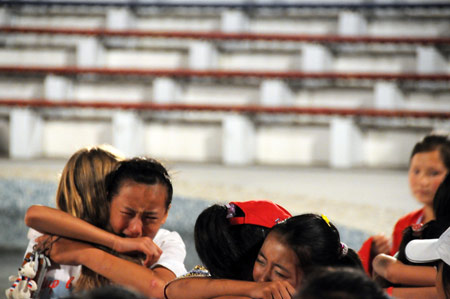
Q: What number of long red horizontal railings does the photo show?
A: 3